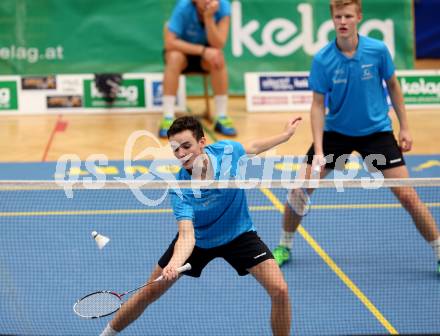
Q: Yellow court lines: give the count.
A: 2